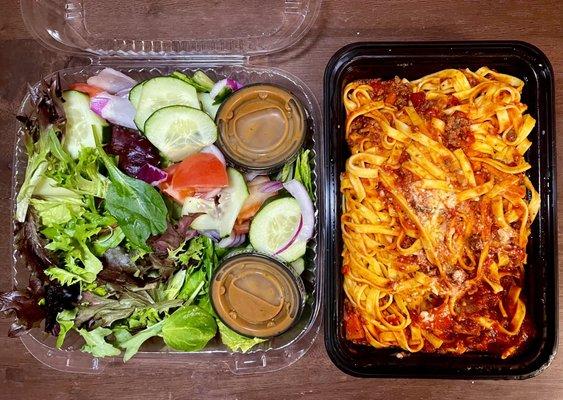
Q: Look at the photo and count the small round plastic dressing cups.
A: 2